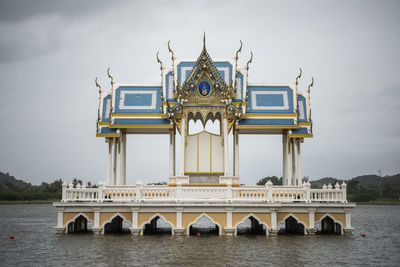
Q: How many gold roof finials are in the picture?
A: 9